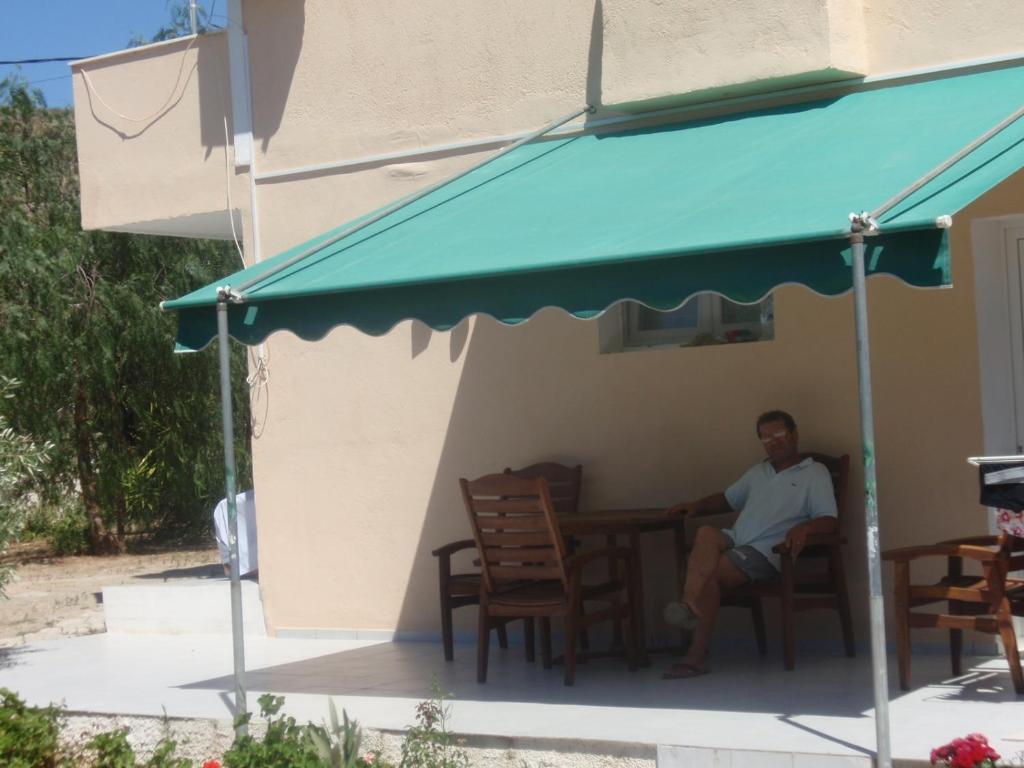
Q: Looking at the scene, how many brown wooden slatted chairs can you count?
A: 4